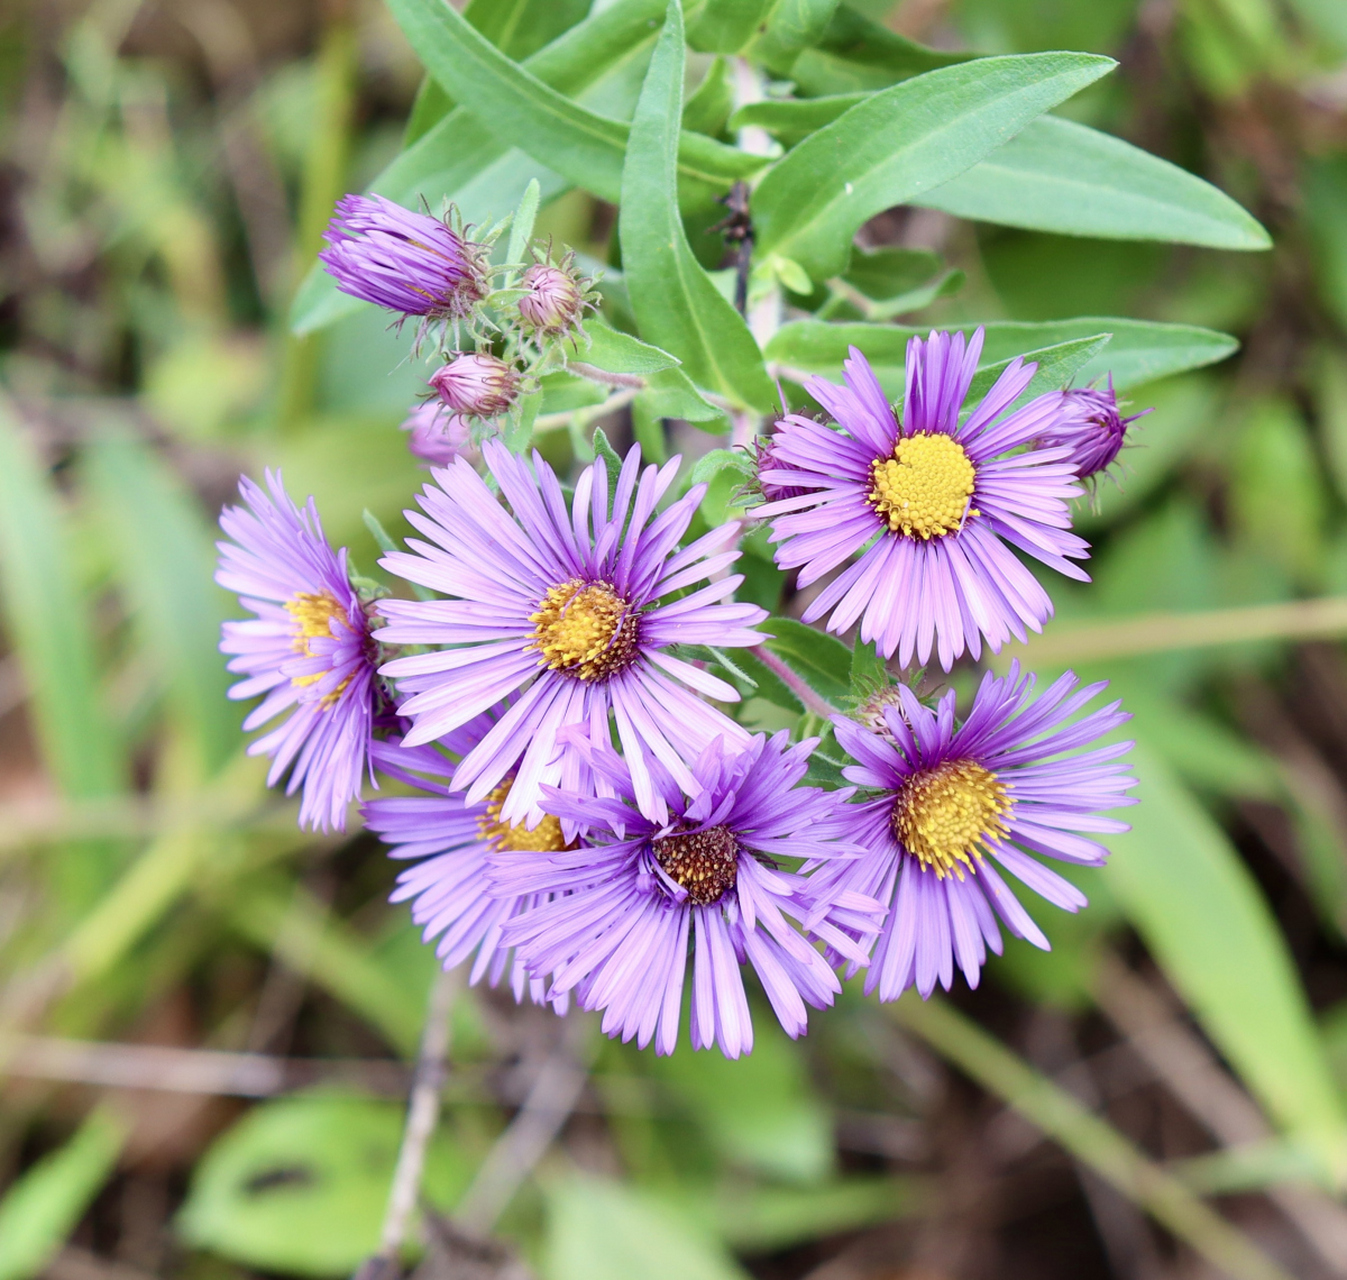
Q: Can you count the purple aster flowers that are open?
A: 6